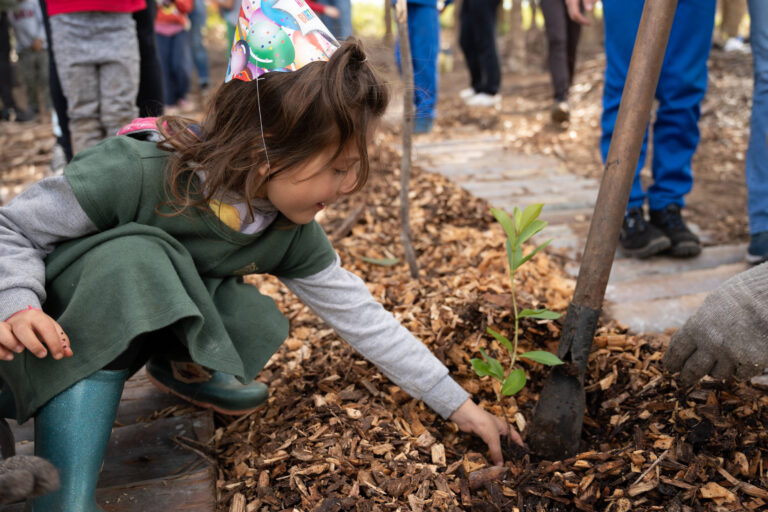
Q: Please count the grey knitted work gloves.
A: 2